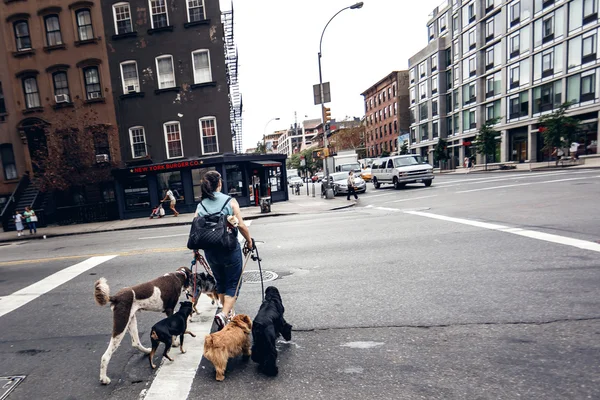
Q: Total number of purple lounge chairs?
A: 0